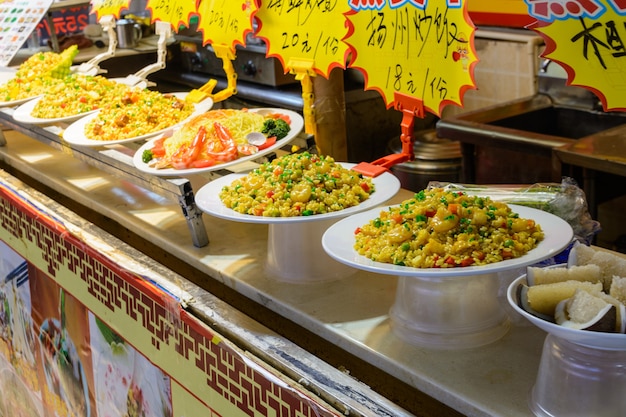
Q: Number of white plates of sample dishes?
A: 7